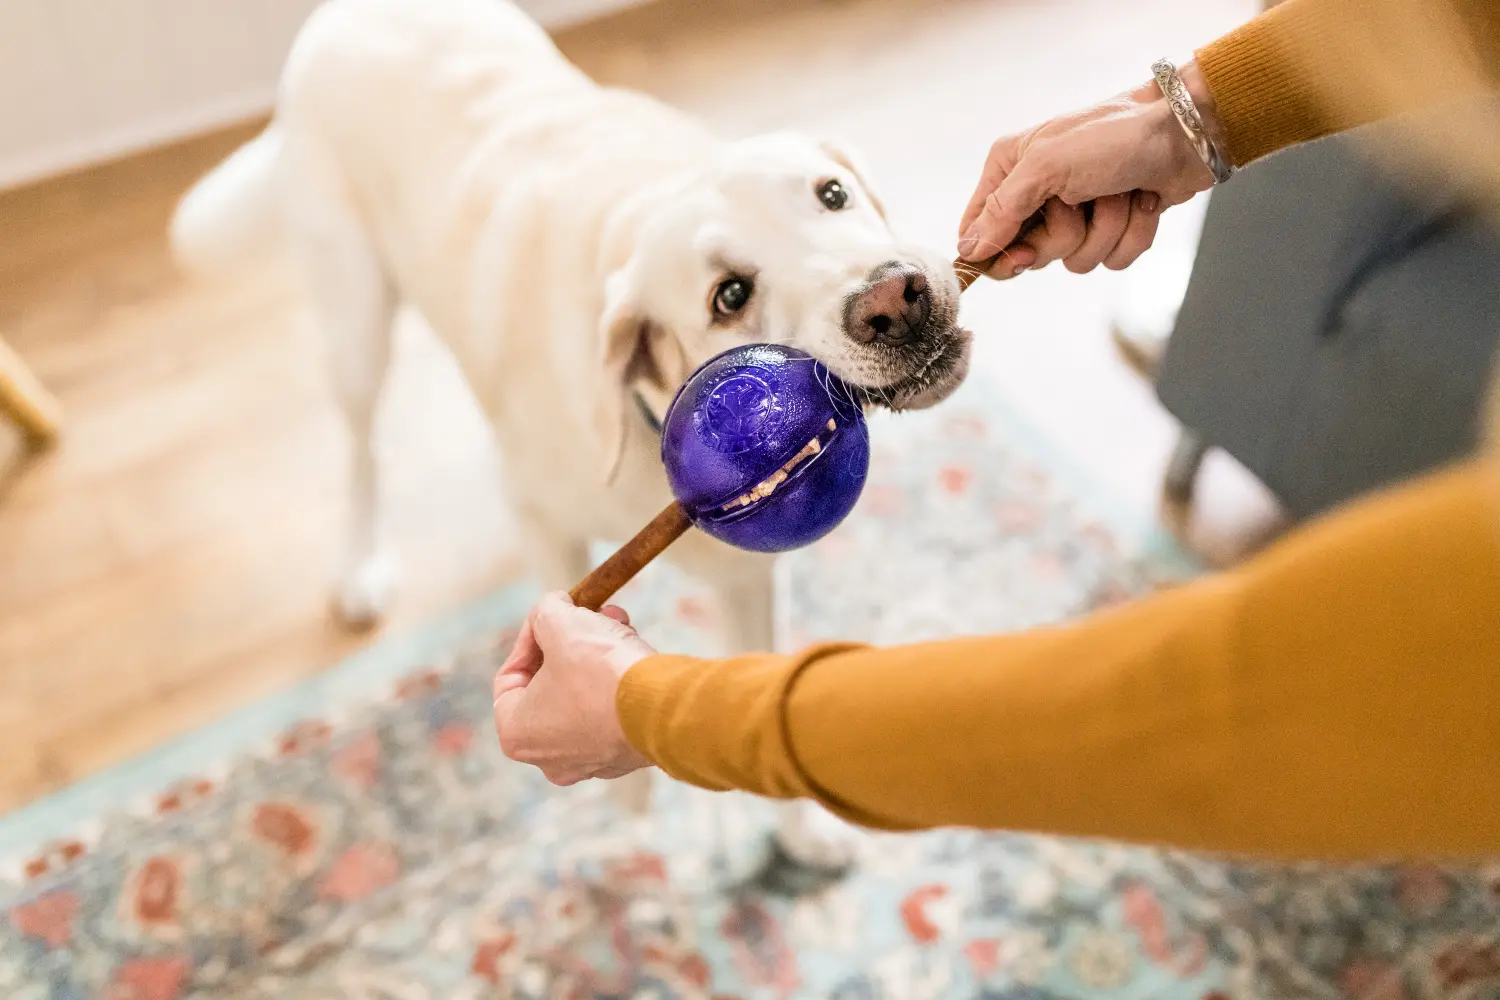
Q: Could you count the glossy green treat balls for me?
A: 0